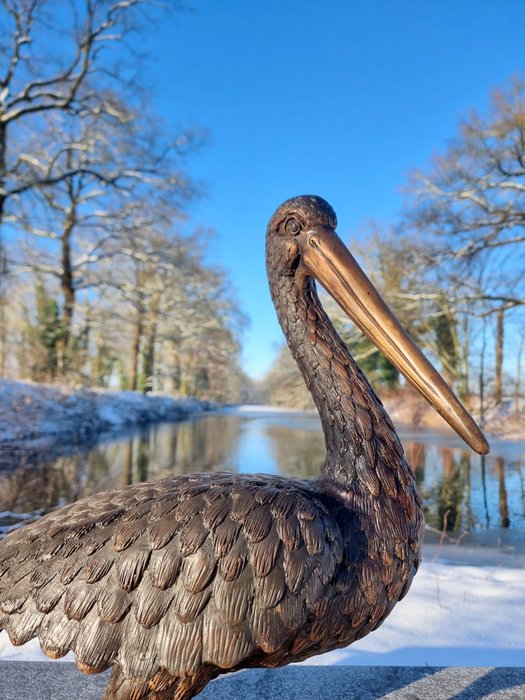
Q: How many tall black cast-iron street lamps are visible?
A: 0